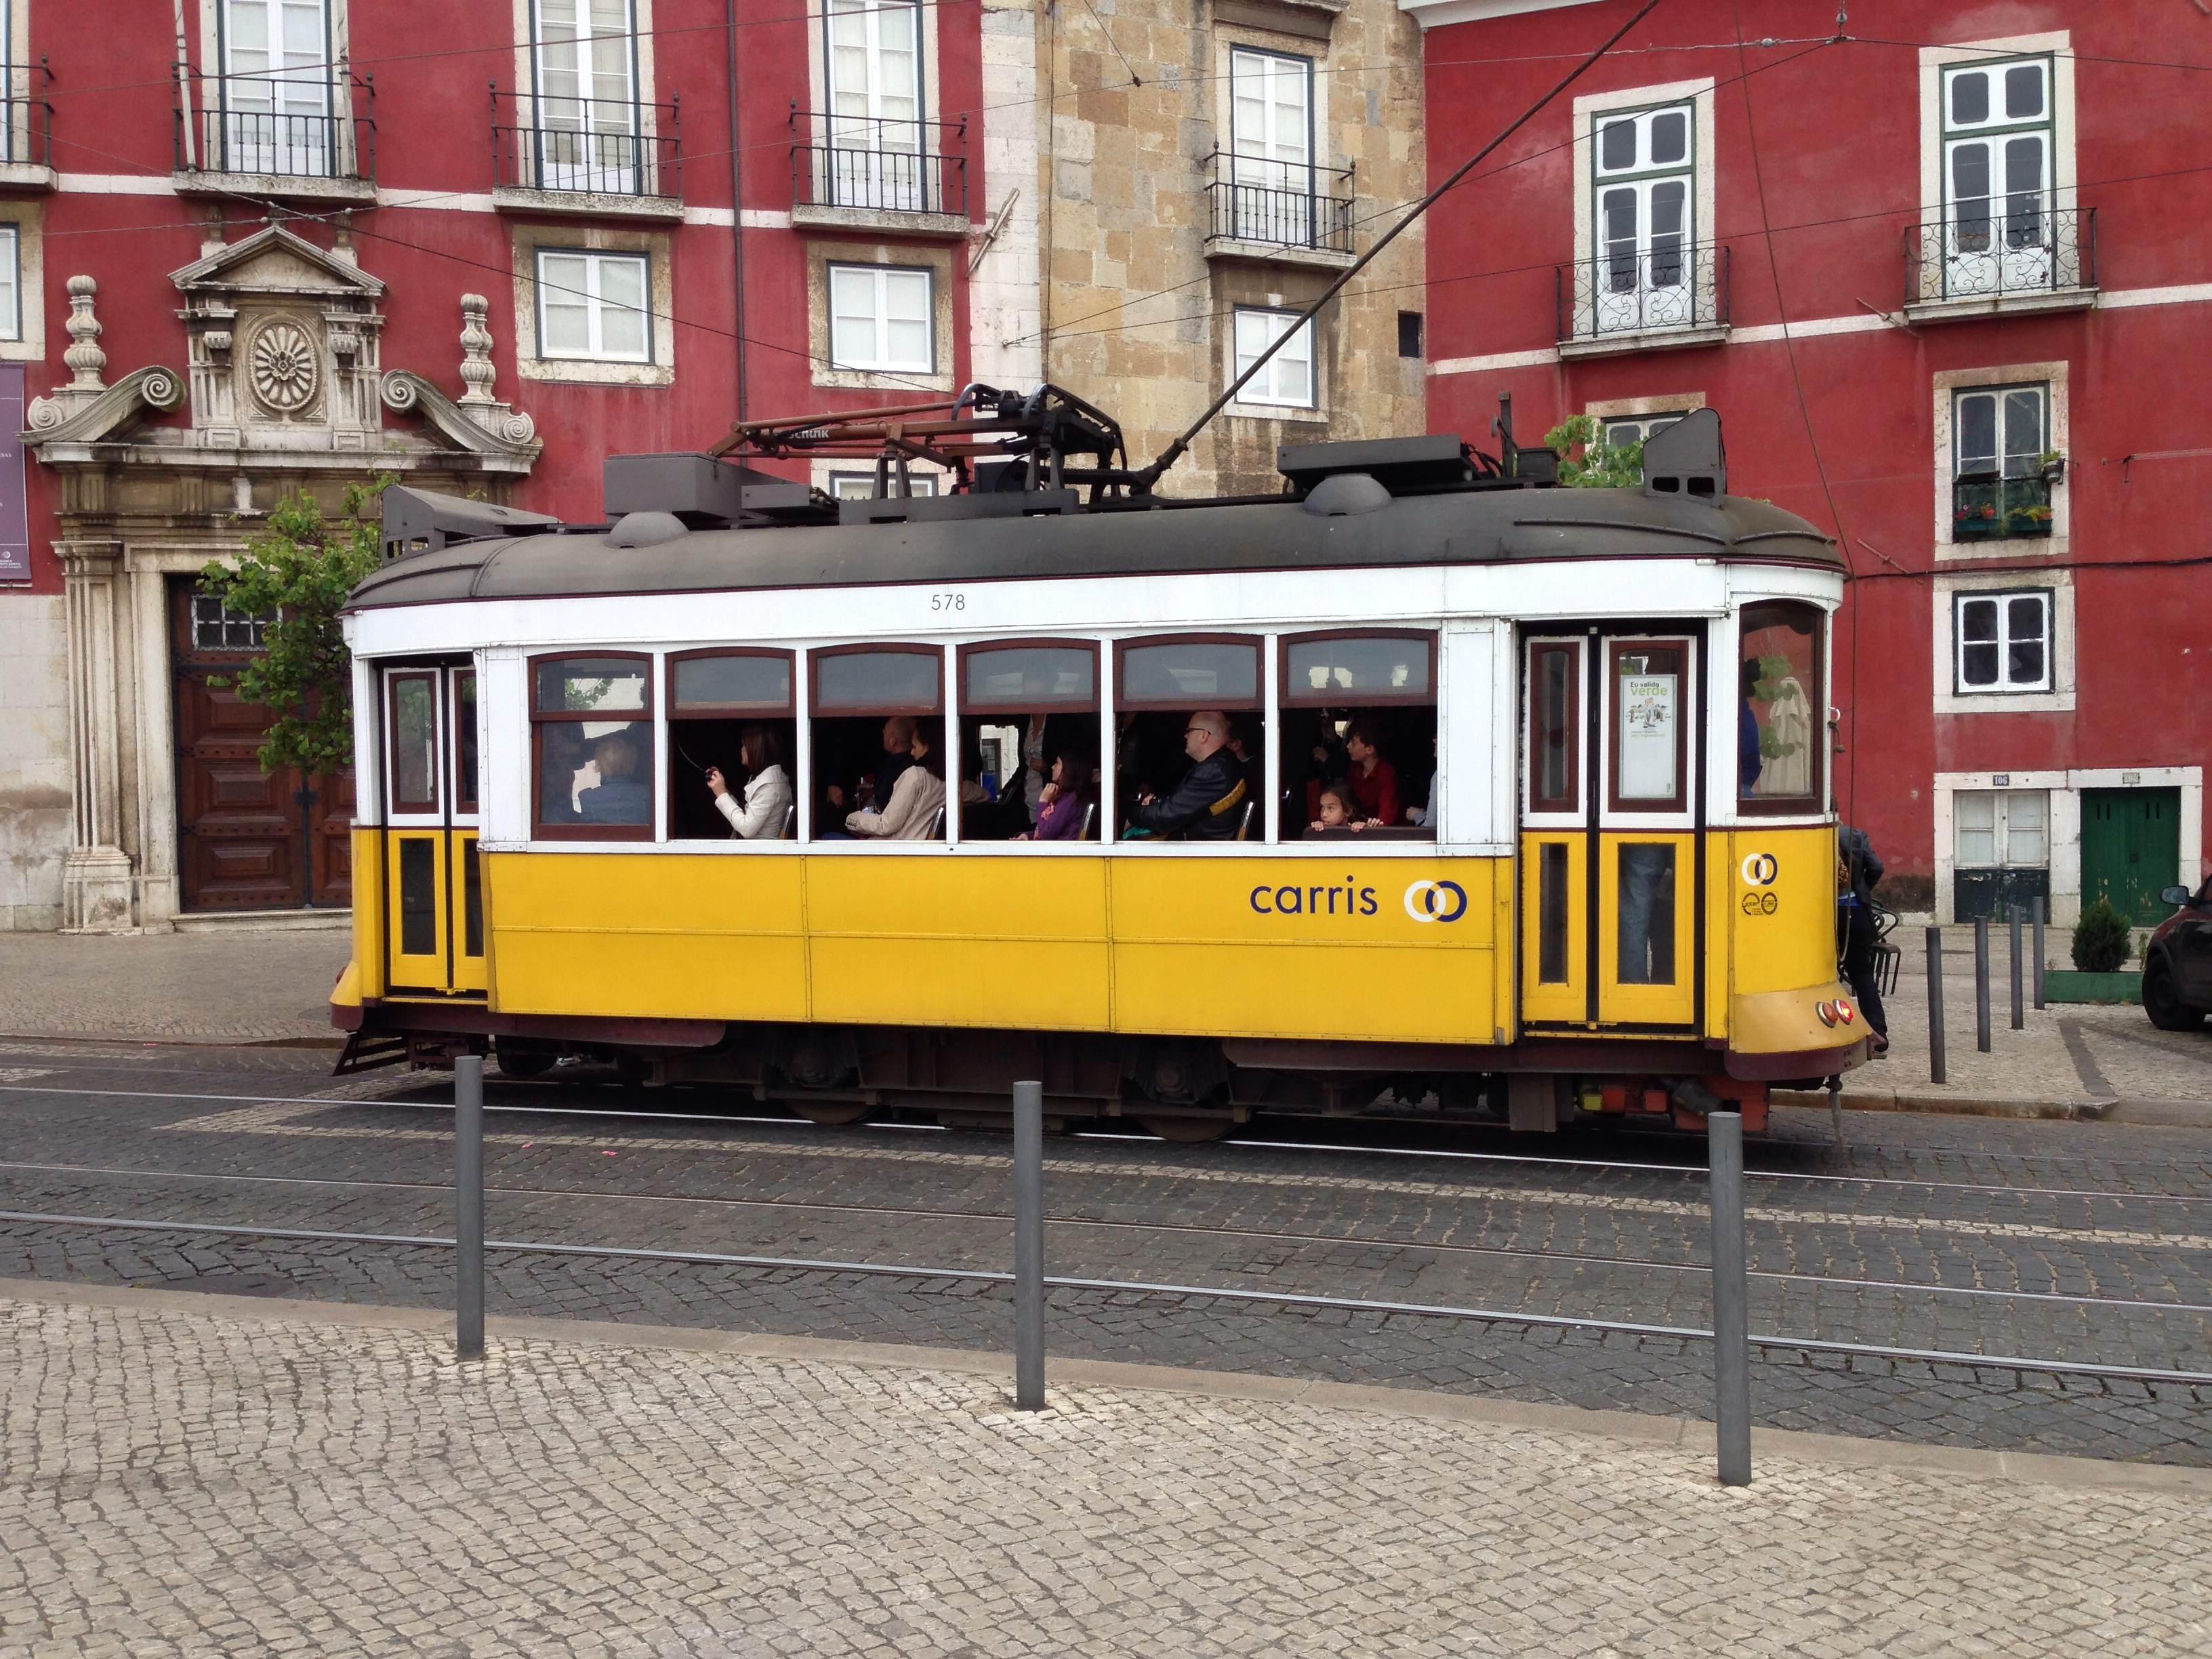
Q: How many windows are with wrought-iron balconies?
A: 7